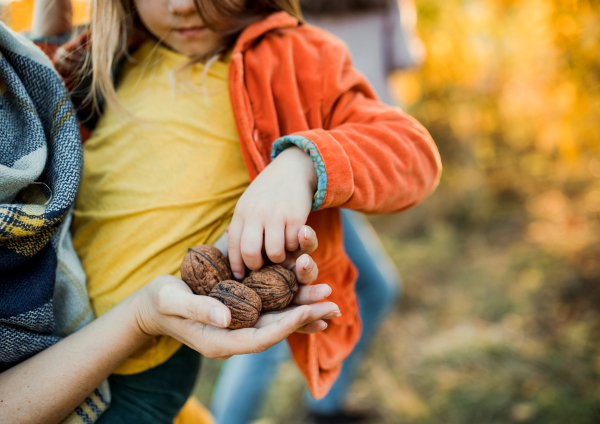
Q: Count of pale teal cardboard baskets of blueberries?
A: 0